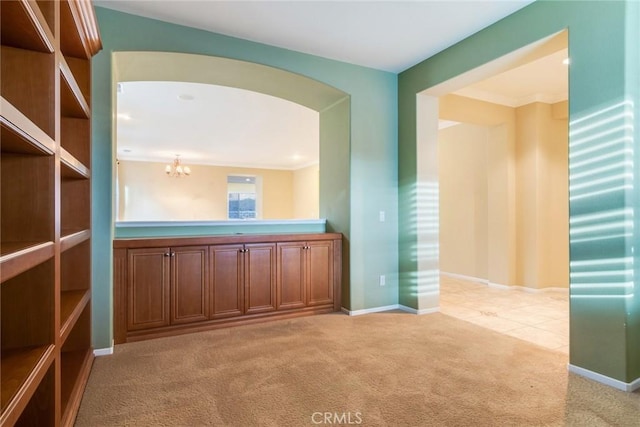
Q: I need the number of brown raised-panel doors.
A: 6